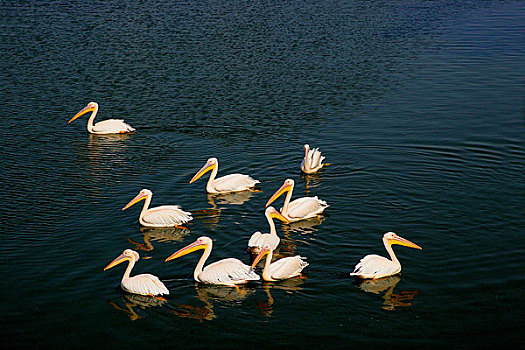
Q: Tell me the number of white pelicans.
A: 10